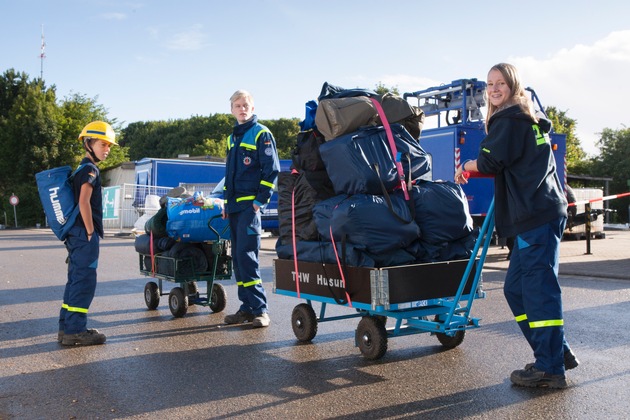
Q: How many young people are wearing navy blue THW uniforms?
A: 3